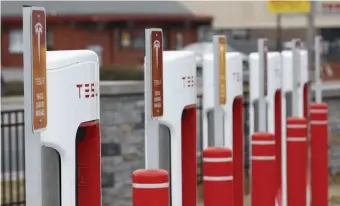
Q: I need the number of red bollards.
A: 5